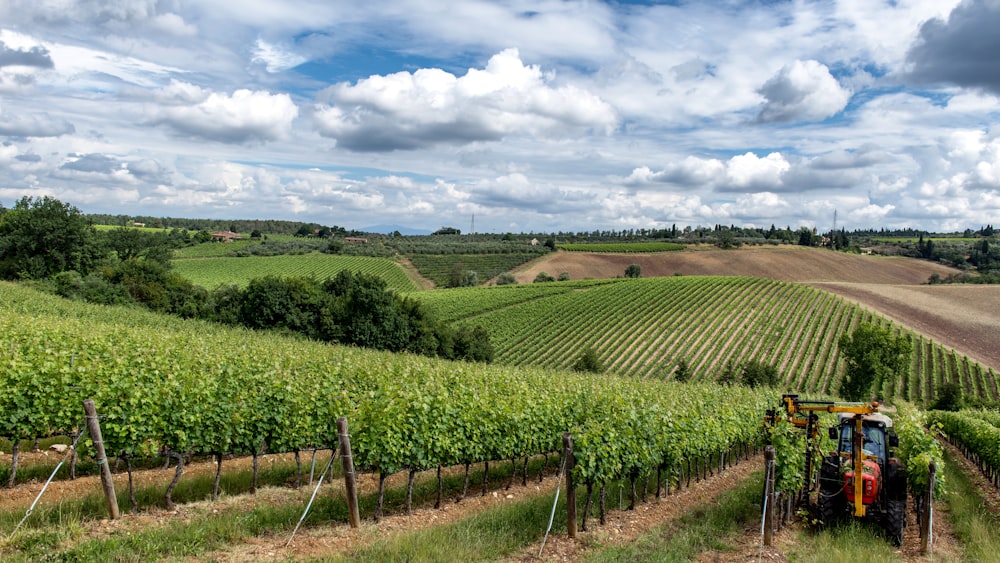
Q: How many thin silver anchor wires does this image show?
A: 5